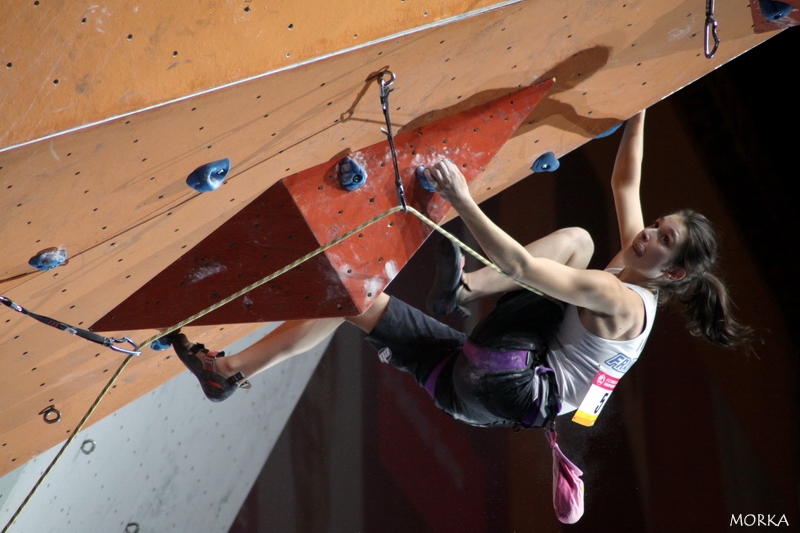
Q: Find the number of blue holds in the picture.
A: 8